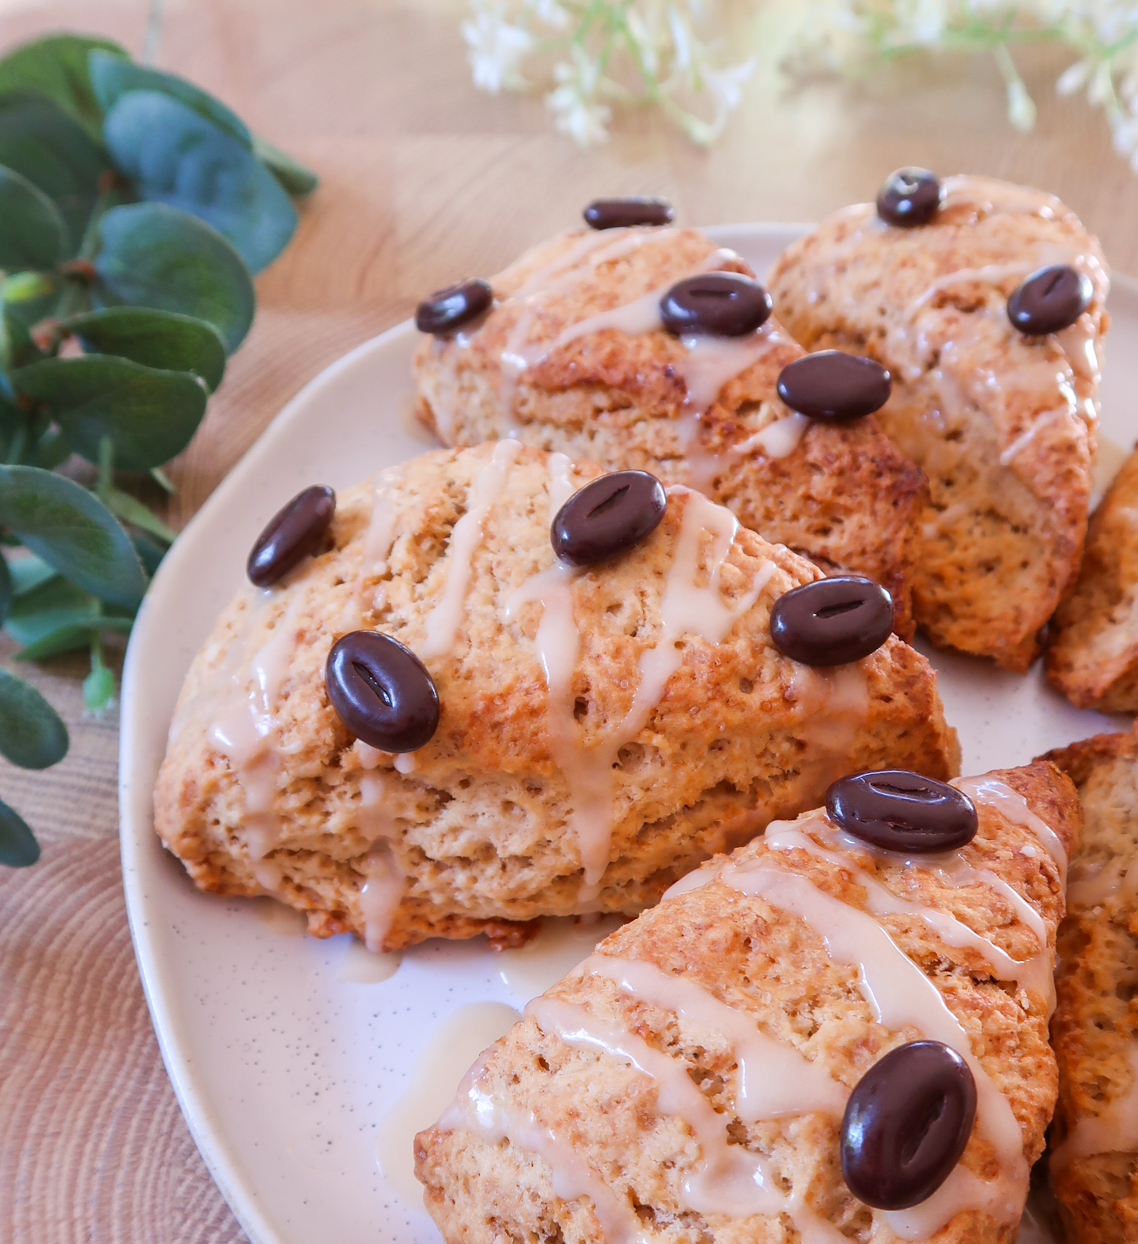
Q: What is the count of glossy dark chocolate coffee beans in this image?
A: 12